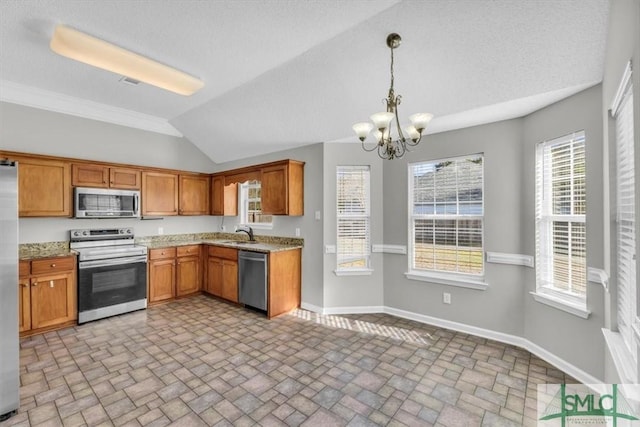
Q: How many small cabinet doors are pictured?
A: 2